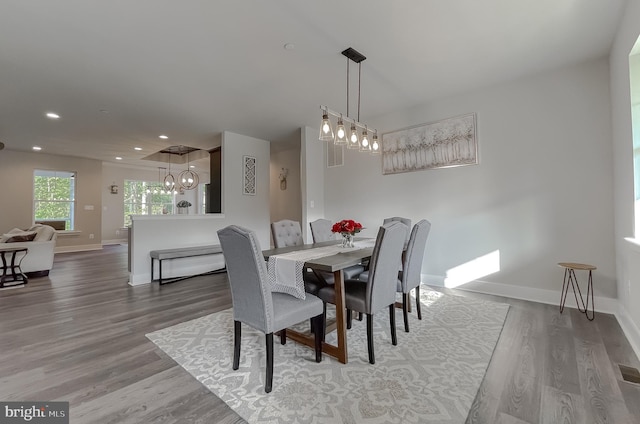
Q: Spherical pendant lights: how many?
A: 2